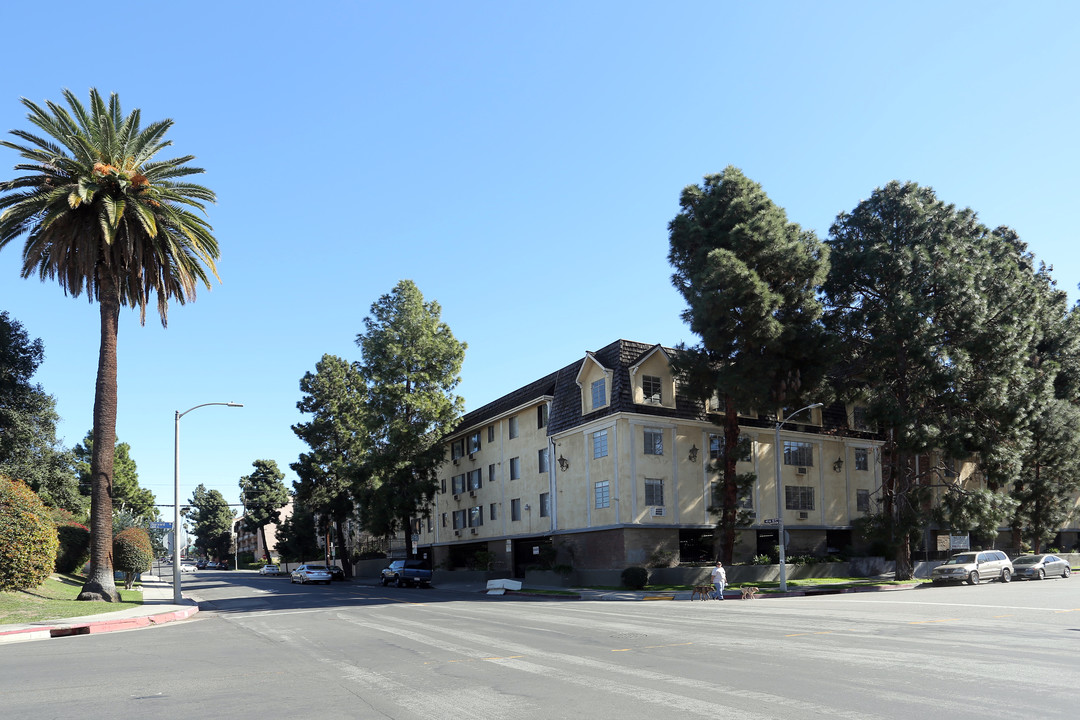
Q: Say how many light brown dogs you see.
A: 1